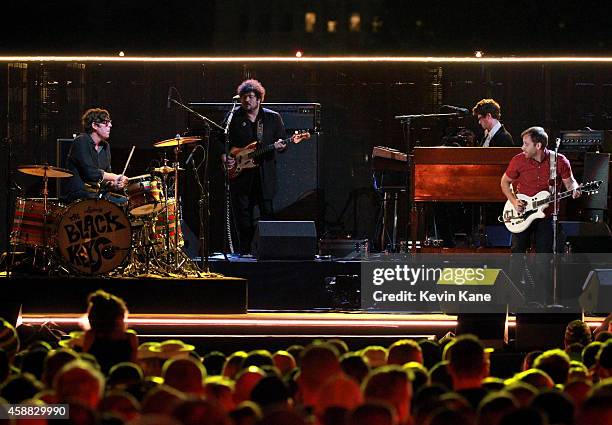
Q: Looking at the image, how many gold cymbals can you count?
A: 3